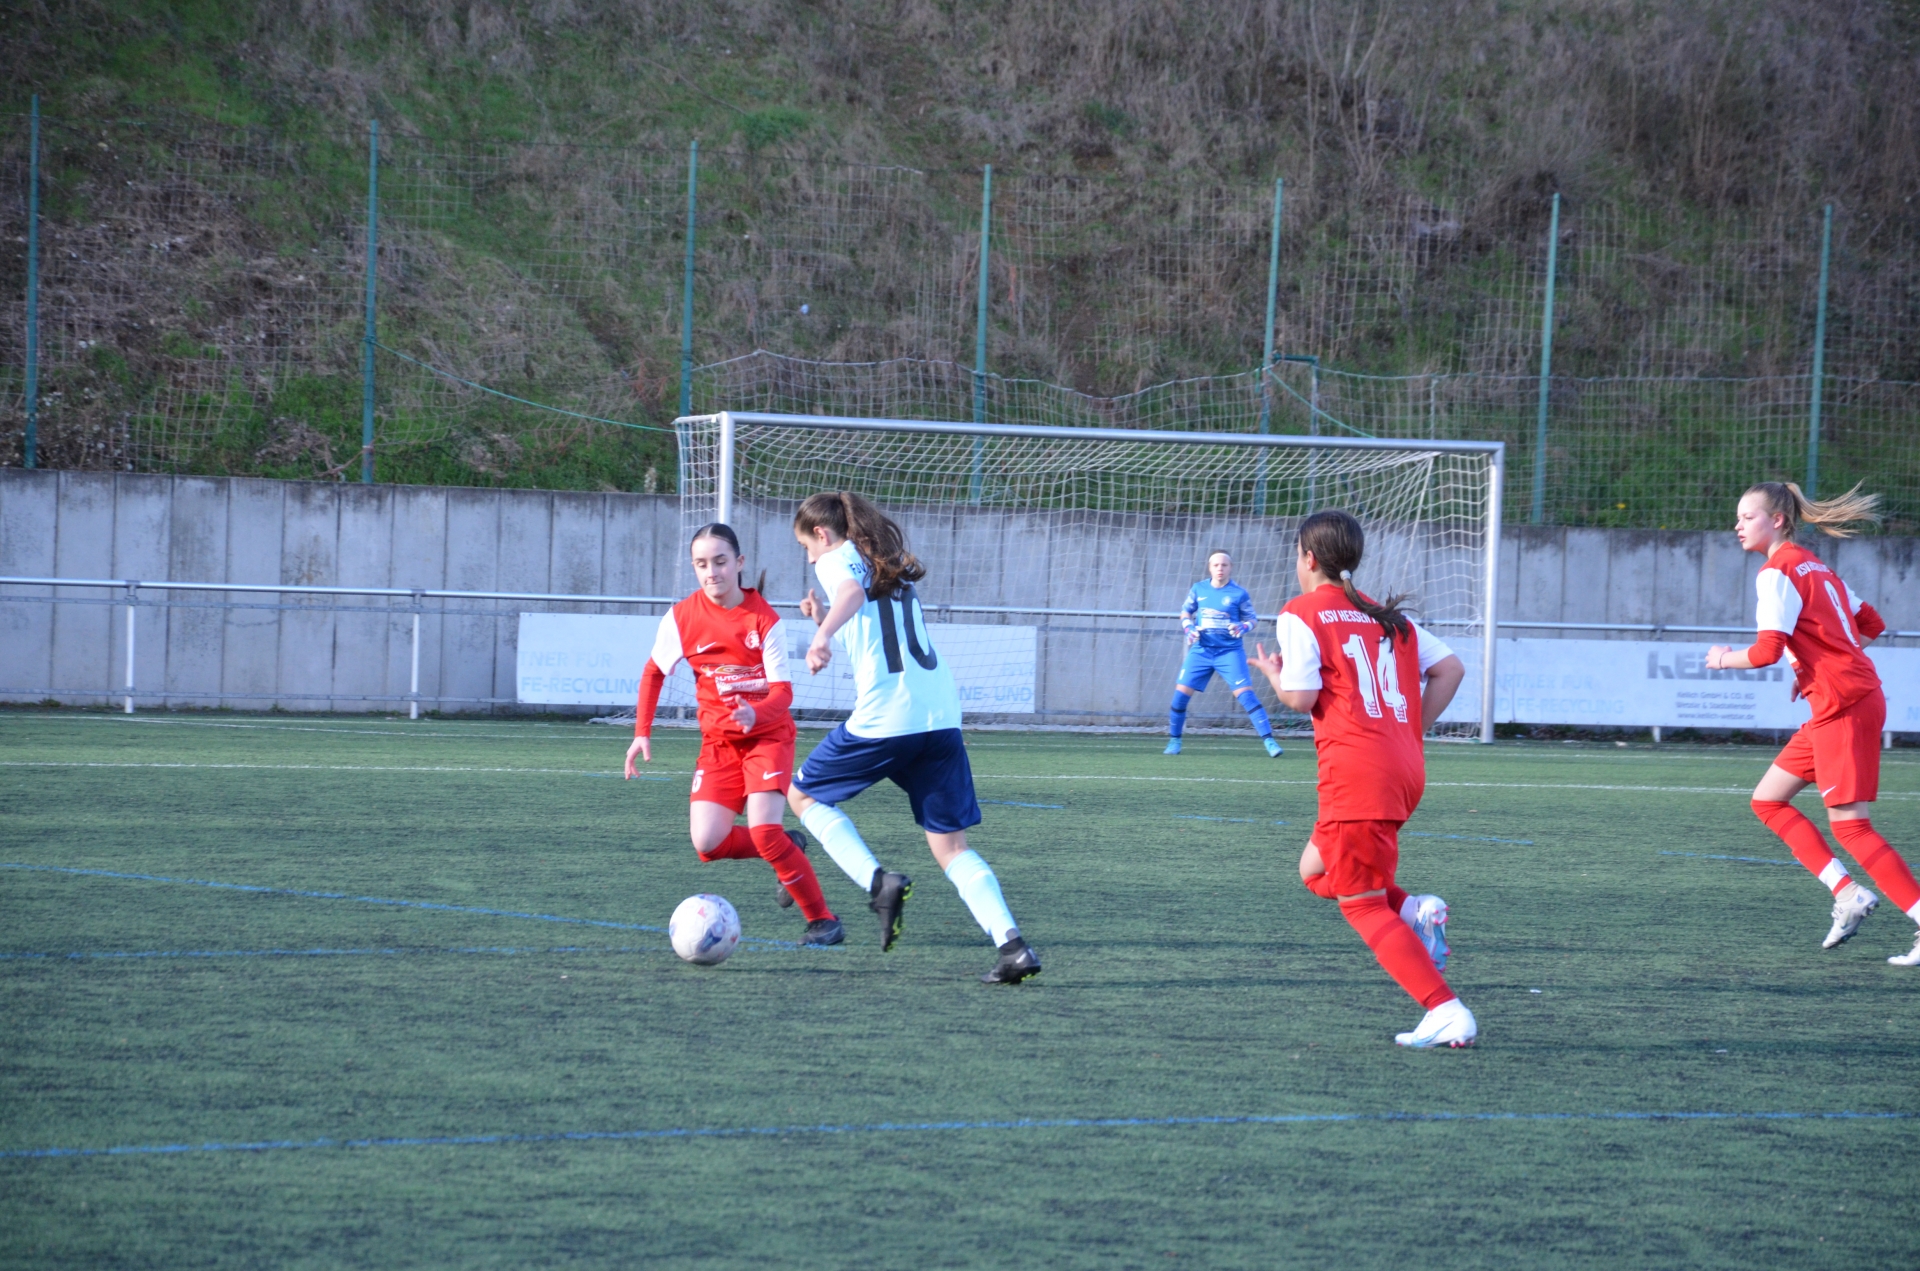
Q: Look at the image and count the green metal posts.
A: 7